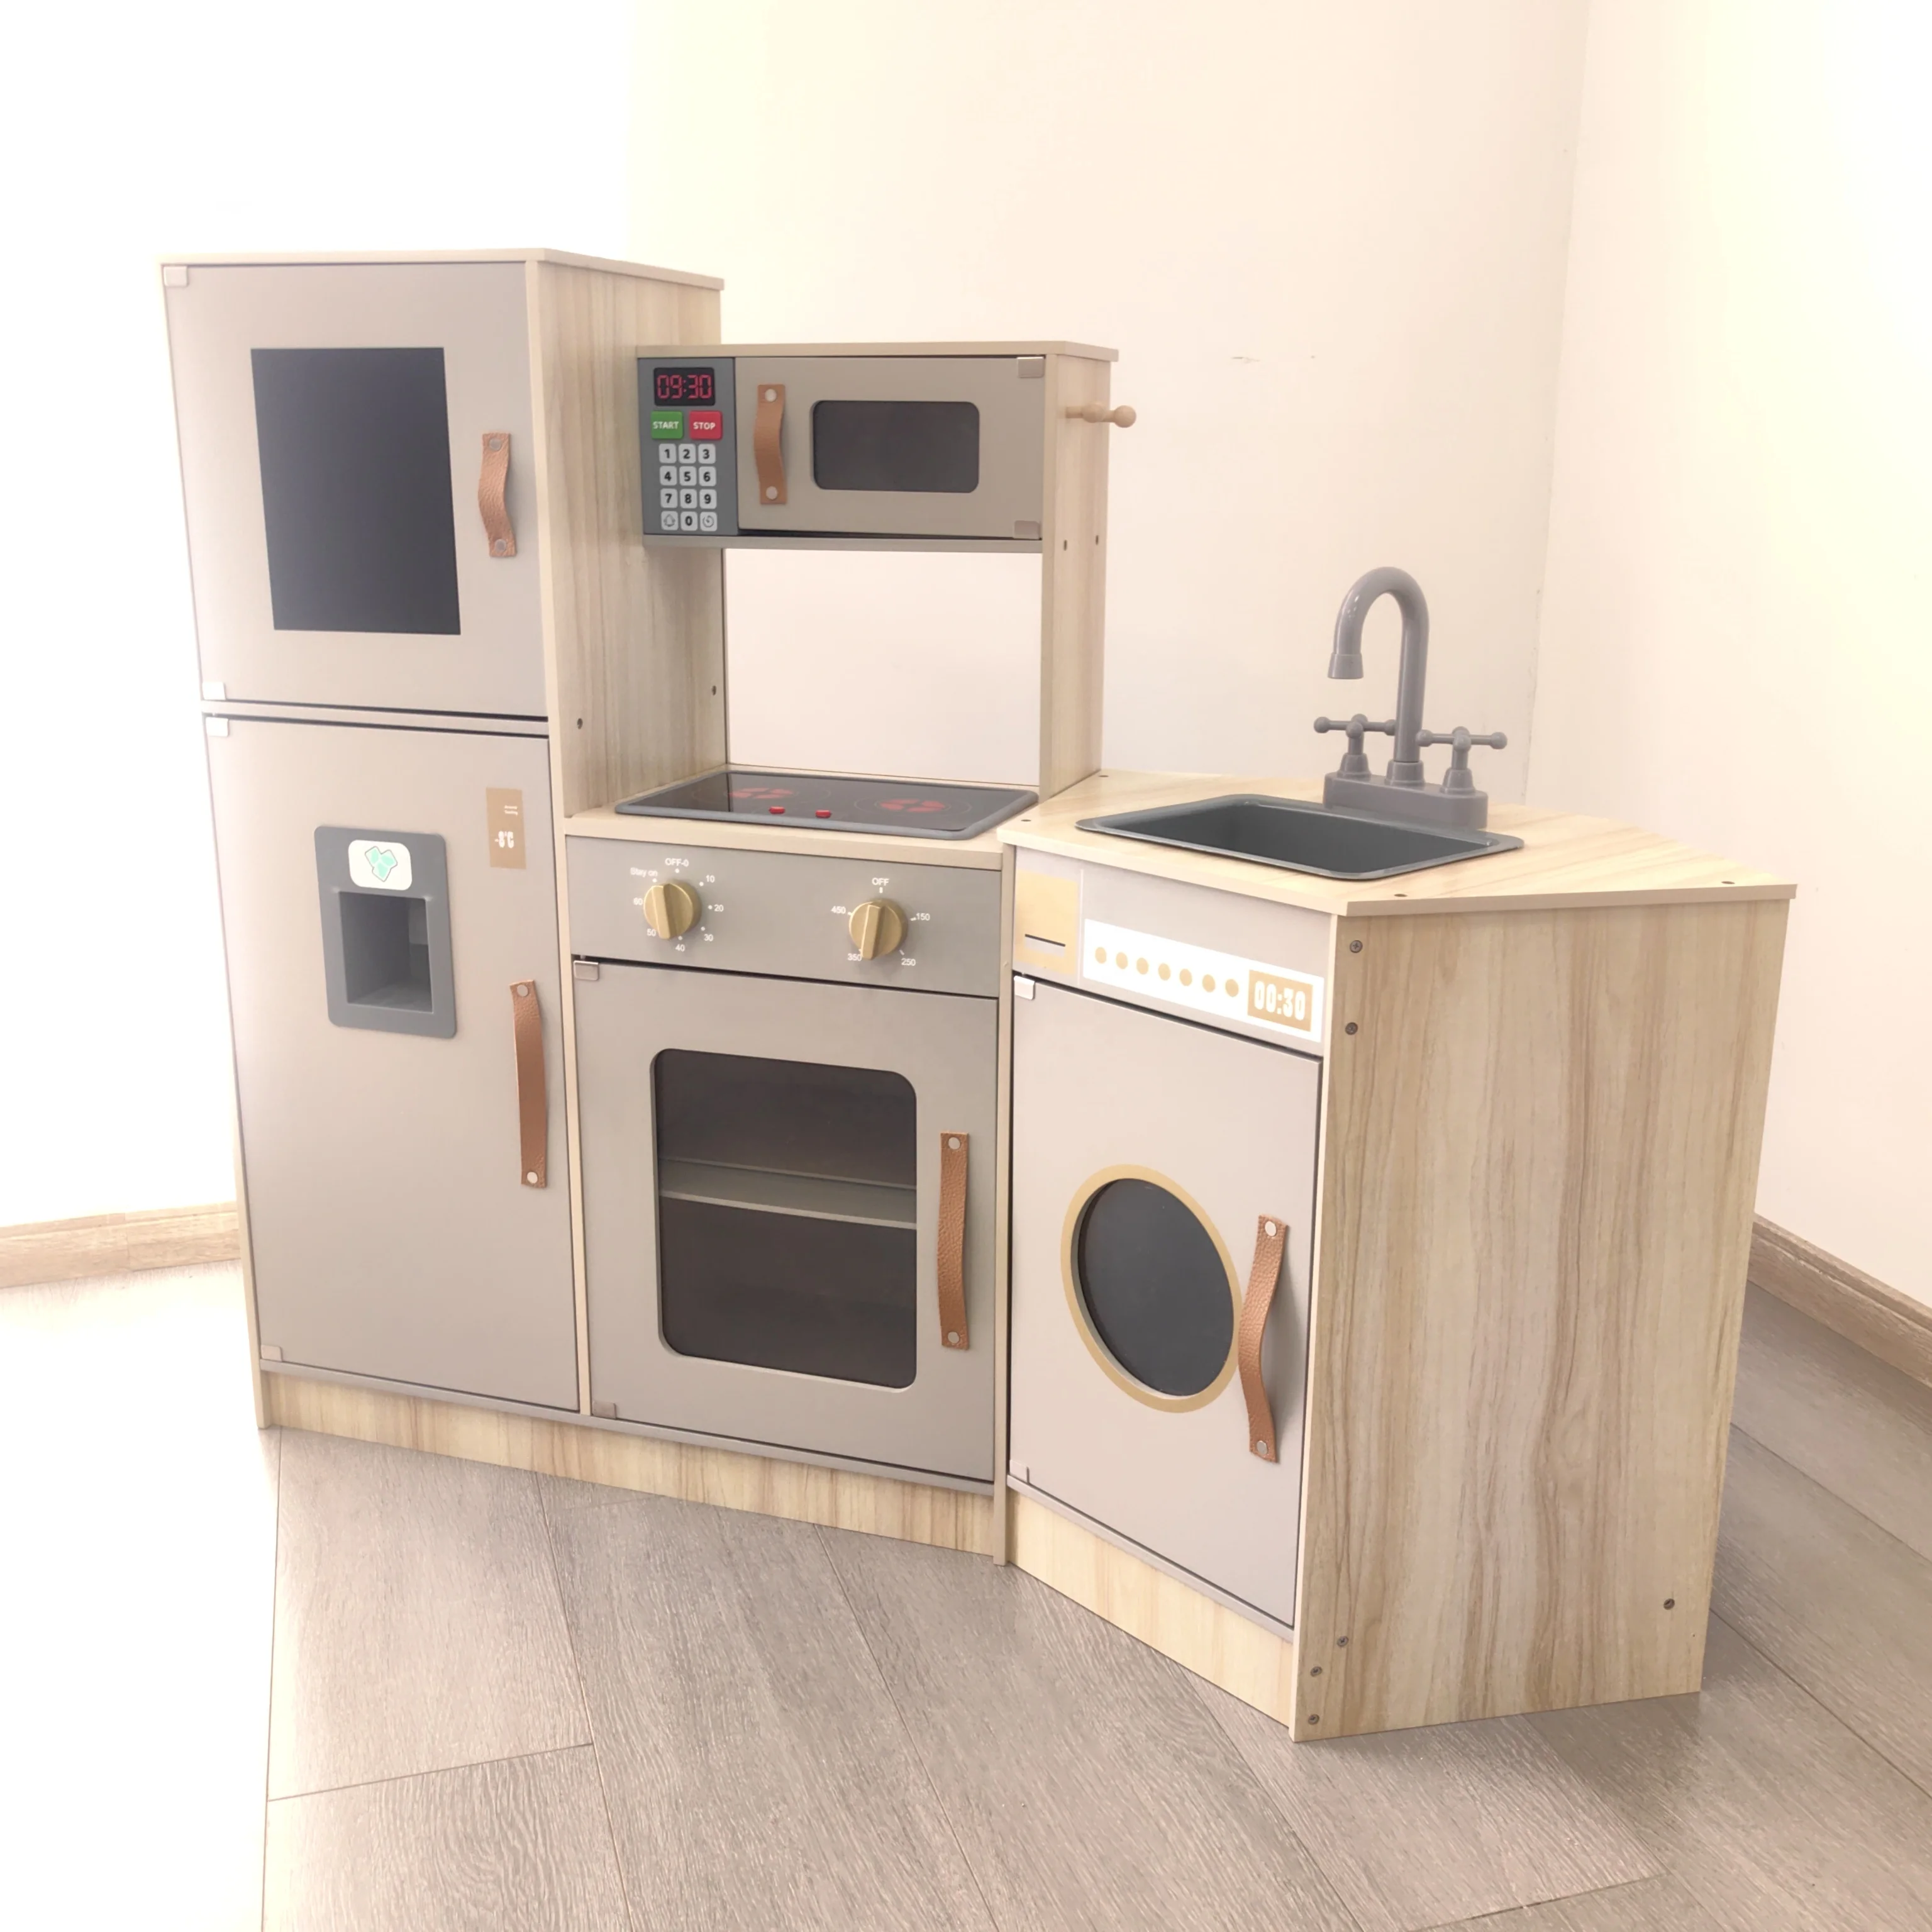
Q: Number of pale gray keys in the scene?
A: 12